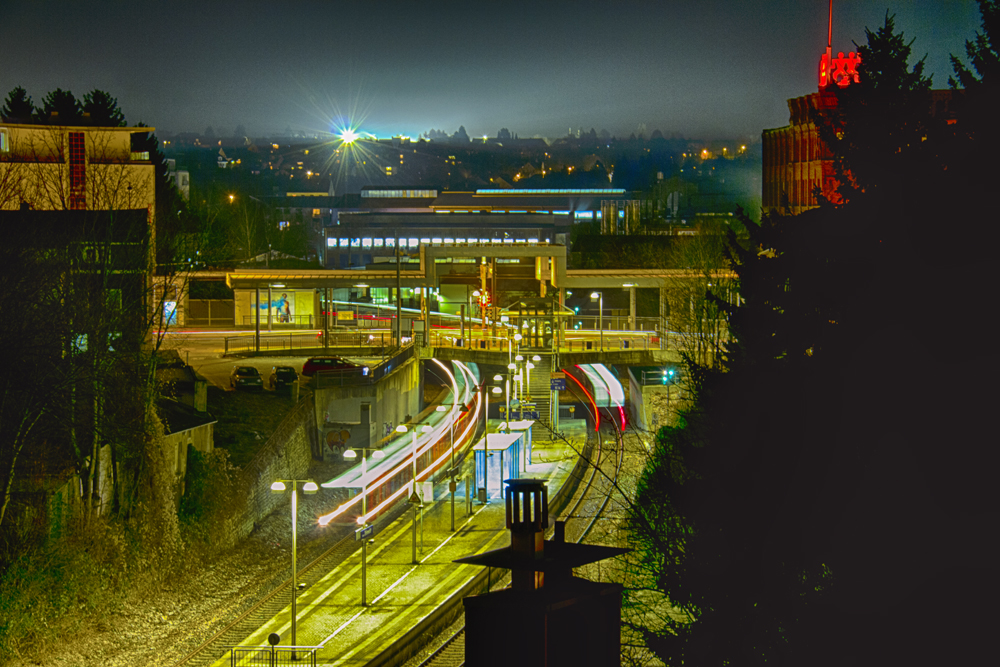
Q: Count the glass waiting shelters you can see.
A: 2